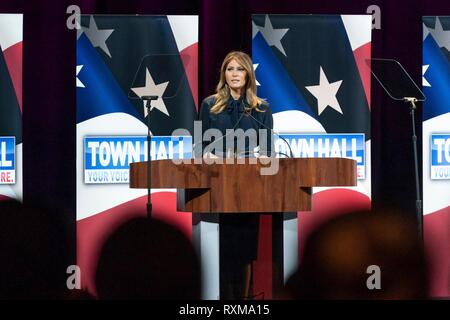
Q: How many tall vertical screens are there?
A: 4